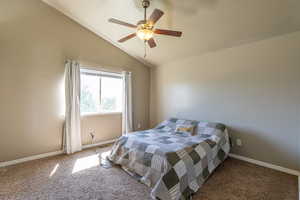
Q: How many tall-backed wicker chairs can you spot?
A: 0